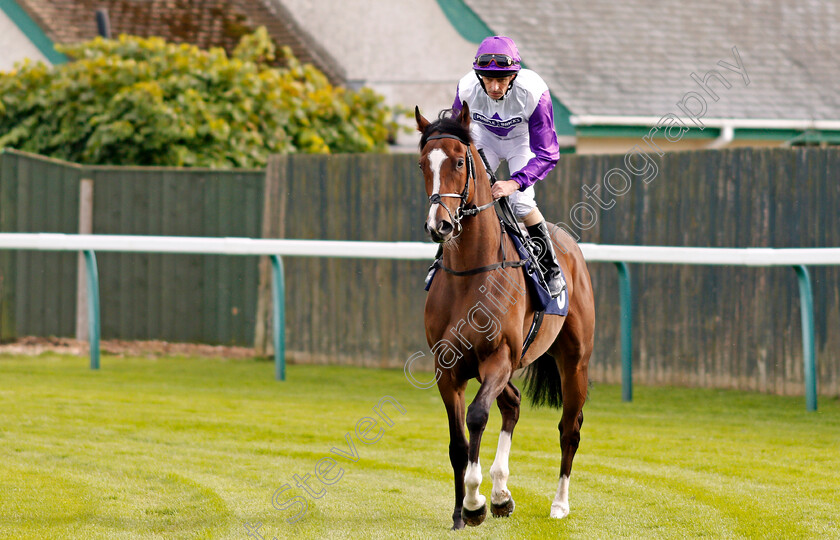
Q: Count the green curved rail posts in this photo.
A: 4